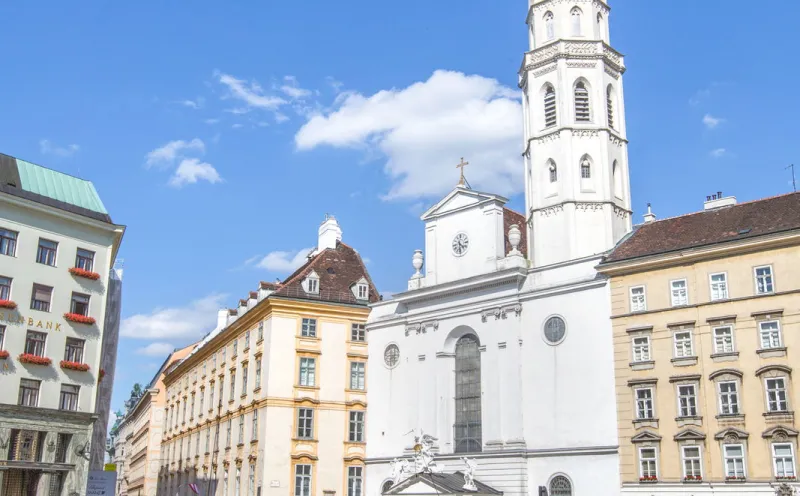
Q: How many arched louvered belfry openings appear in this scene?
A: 3